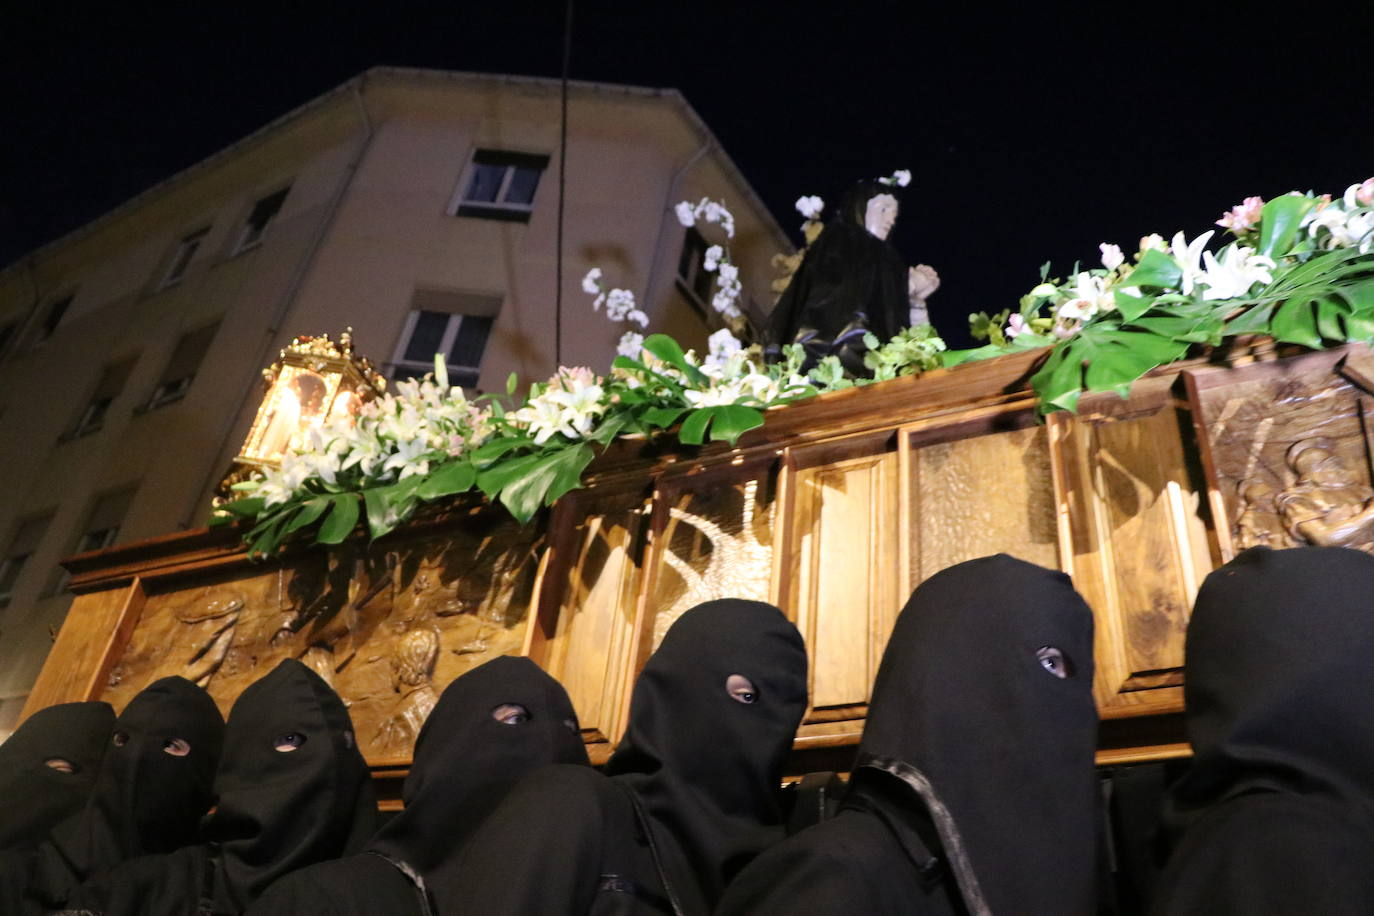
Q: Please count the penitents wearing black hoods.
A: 7